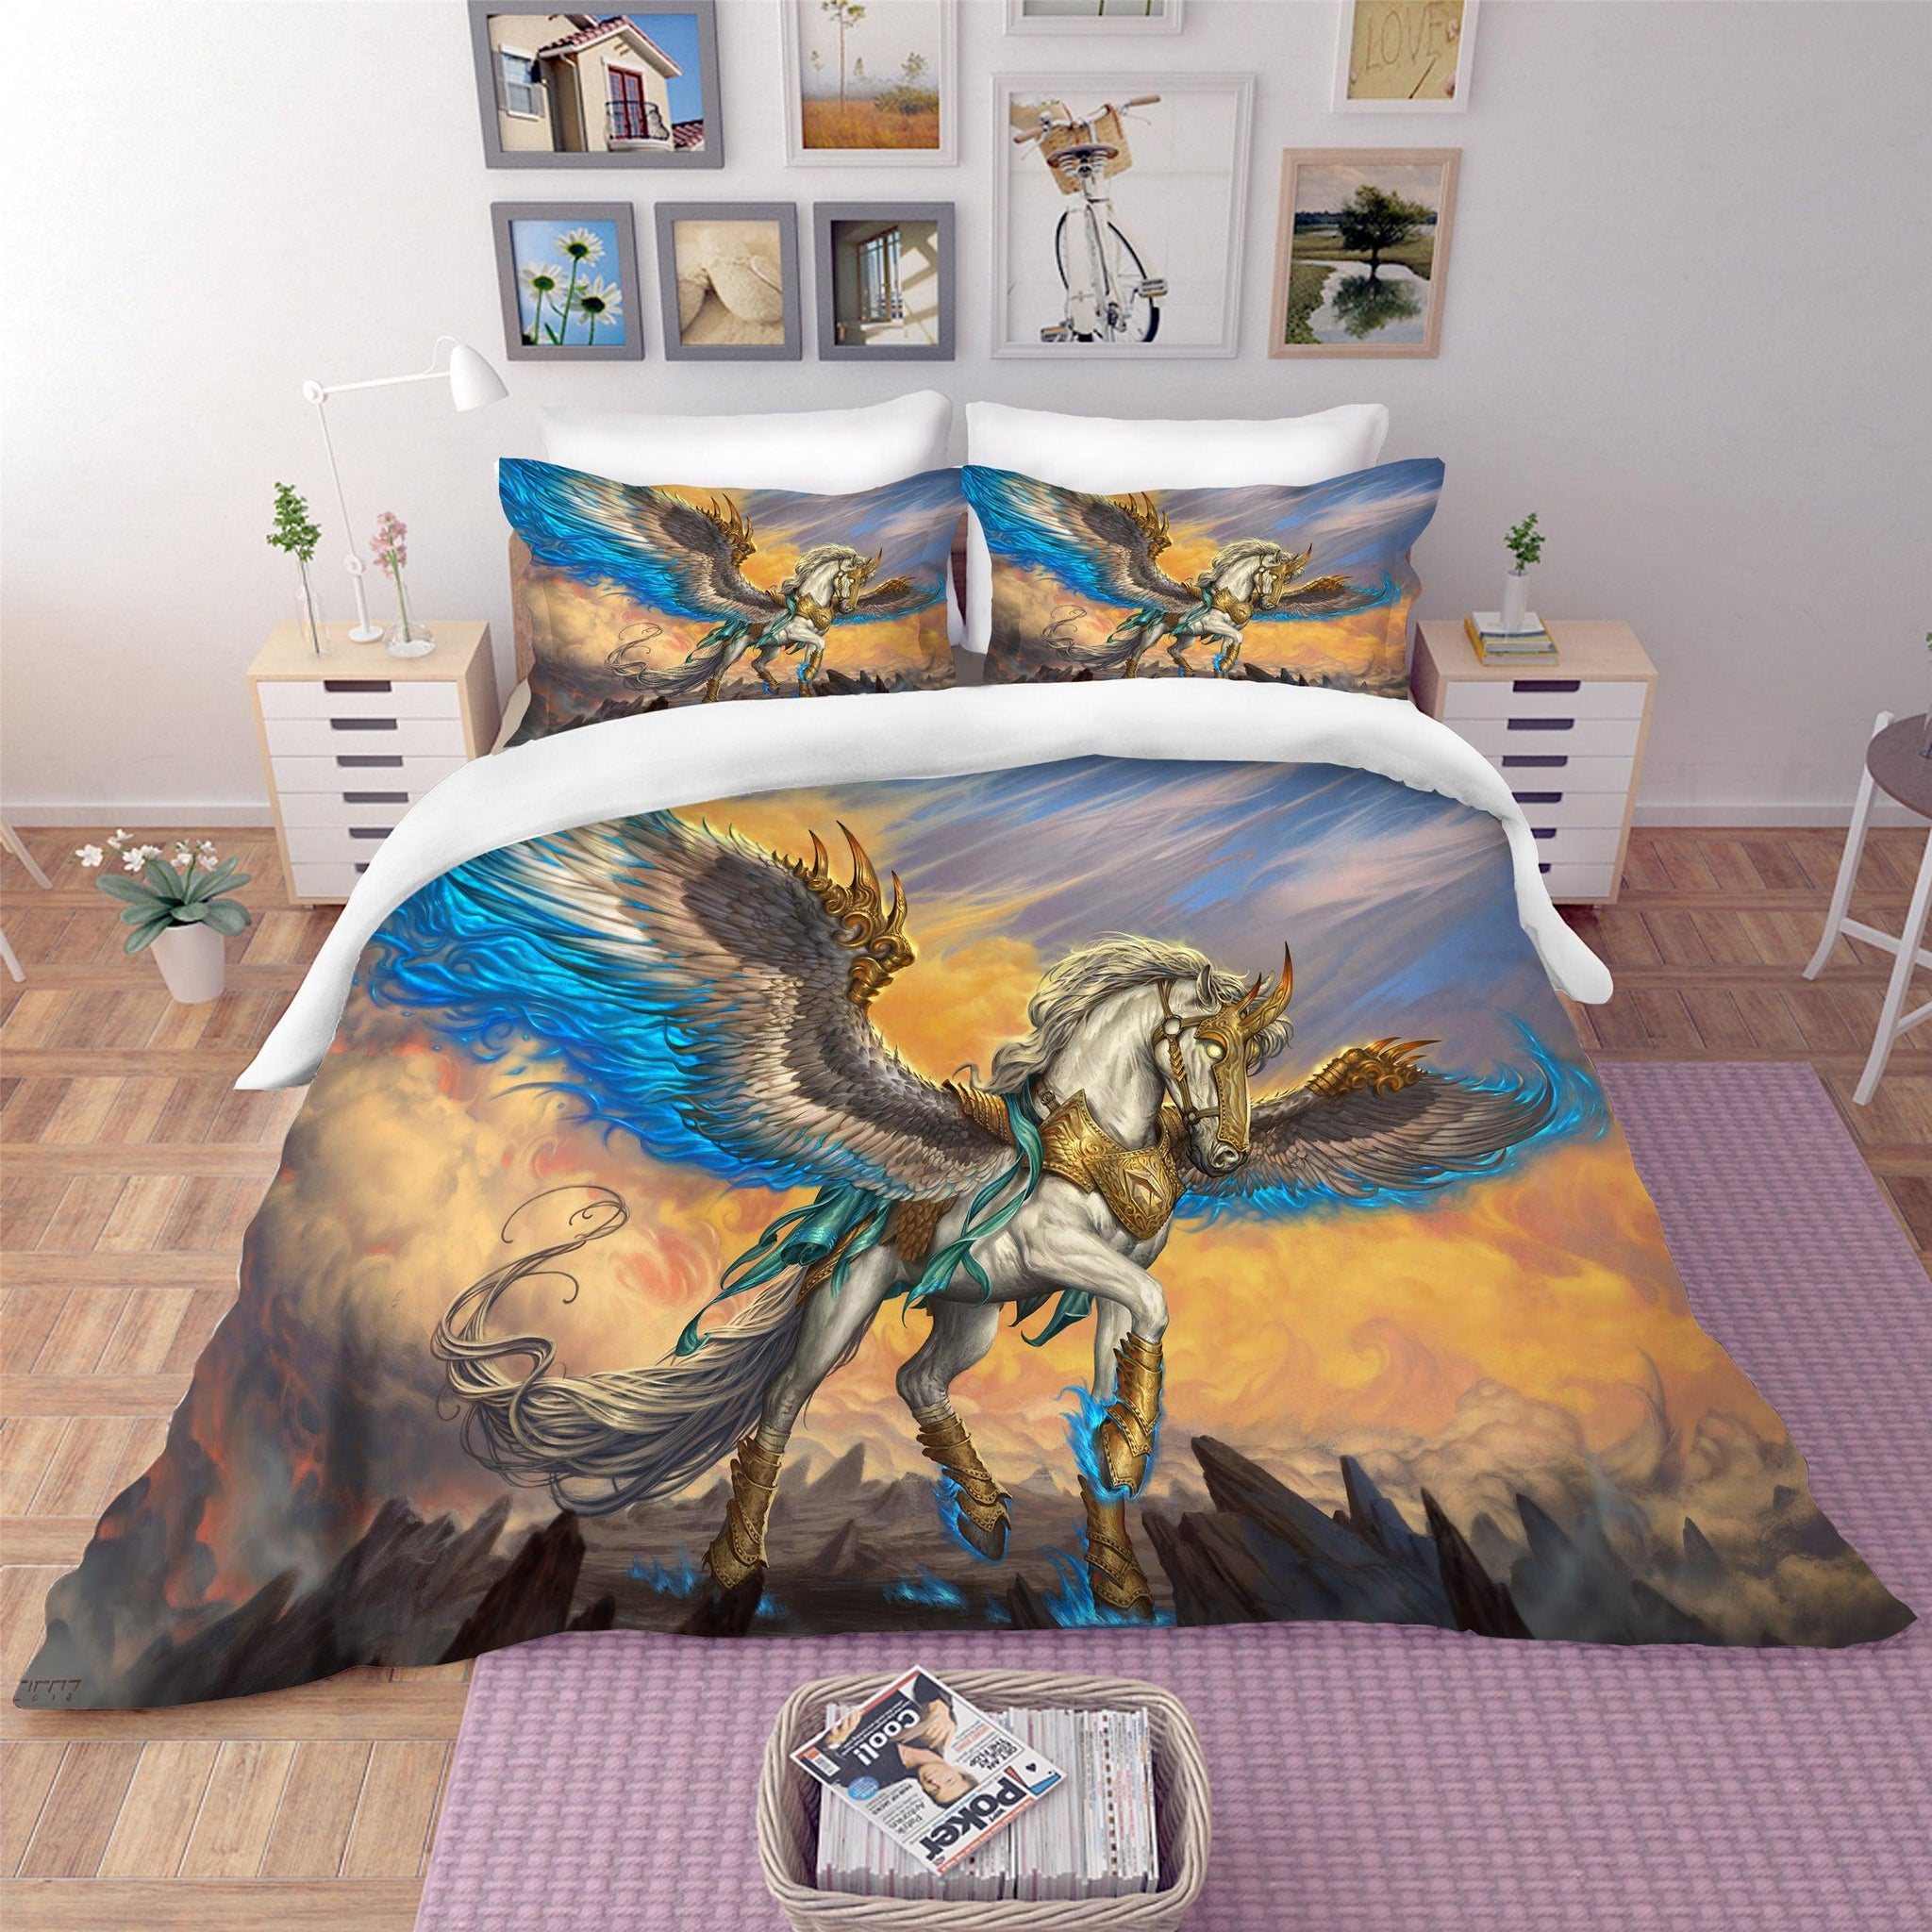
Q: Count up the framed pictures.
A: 9